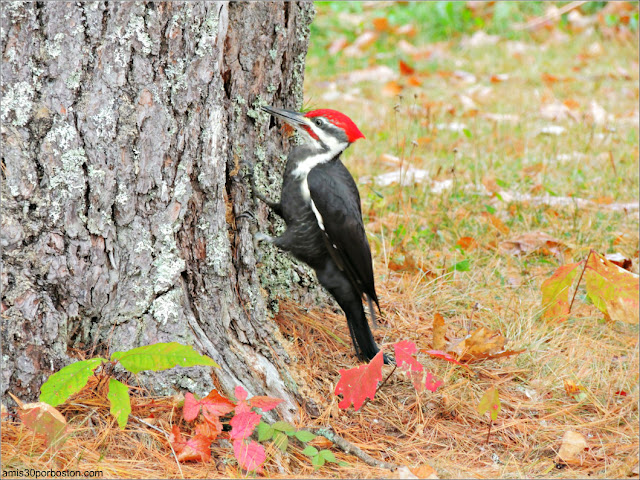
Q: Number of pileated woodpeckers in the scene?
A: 1